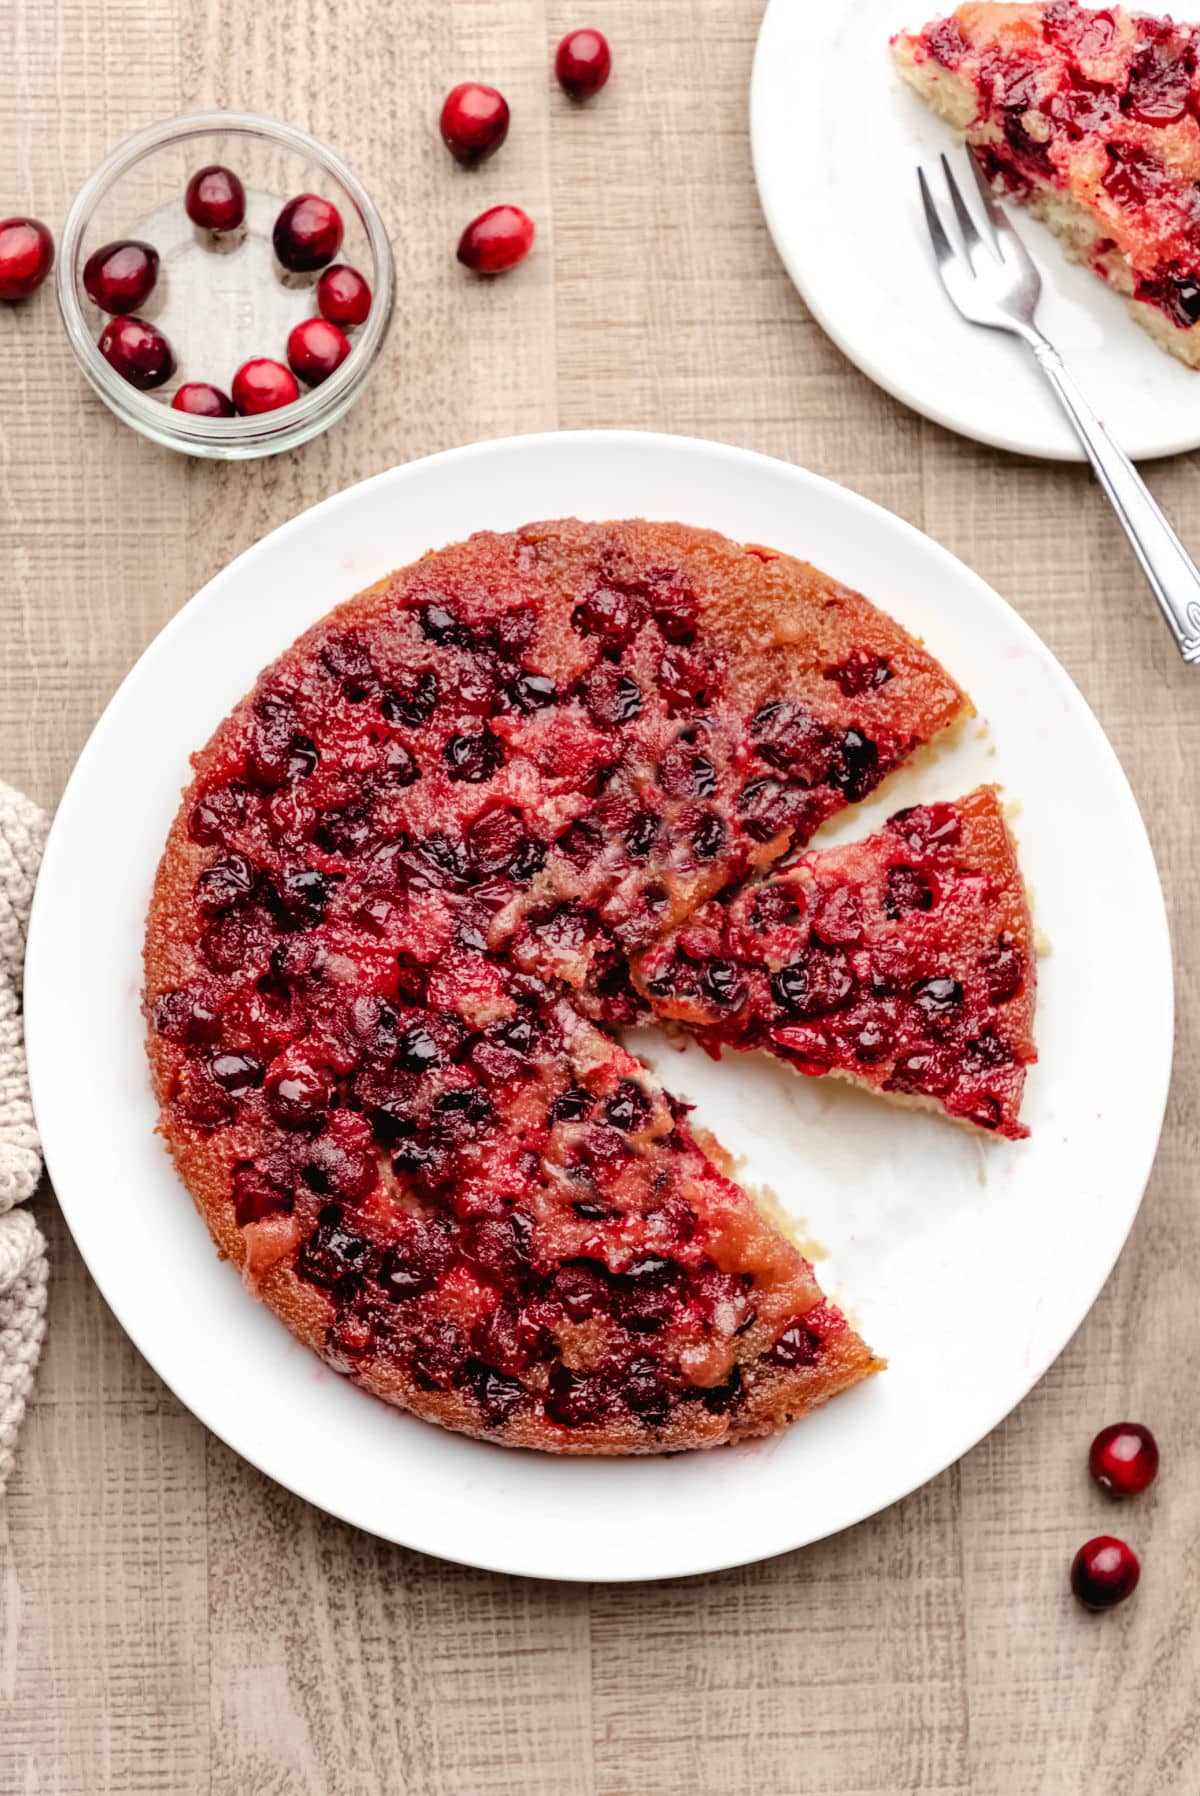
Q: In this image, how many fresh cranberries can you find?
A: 14